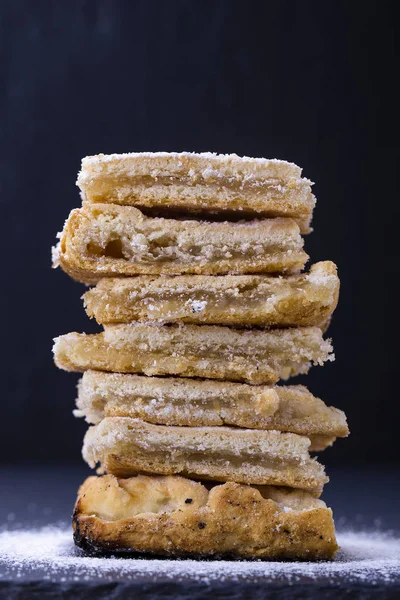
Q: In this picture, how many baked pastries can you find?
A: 7